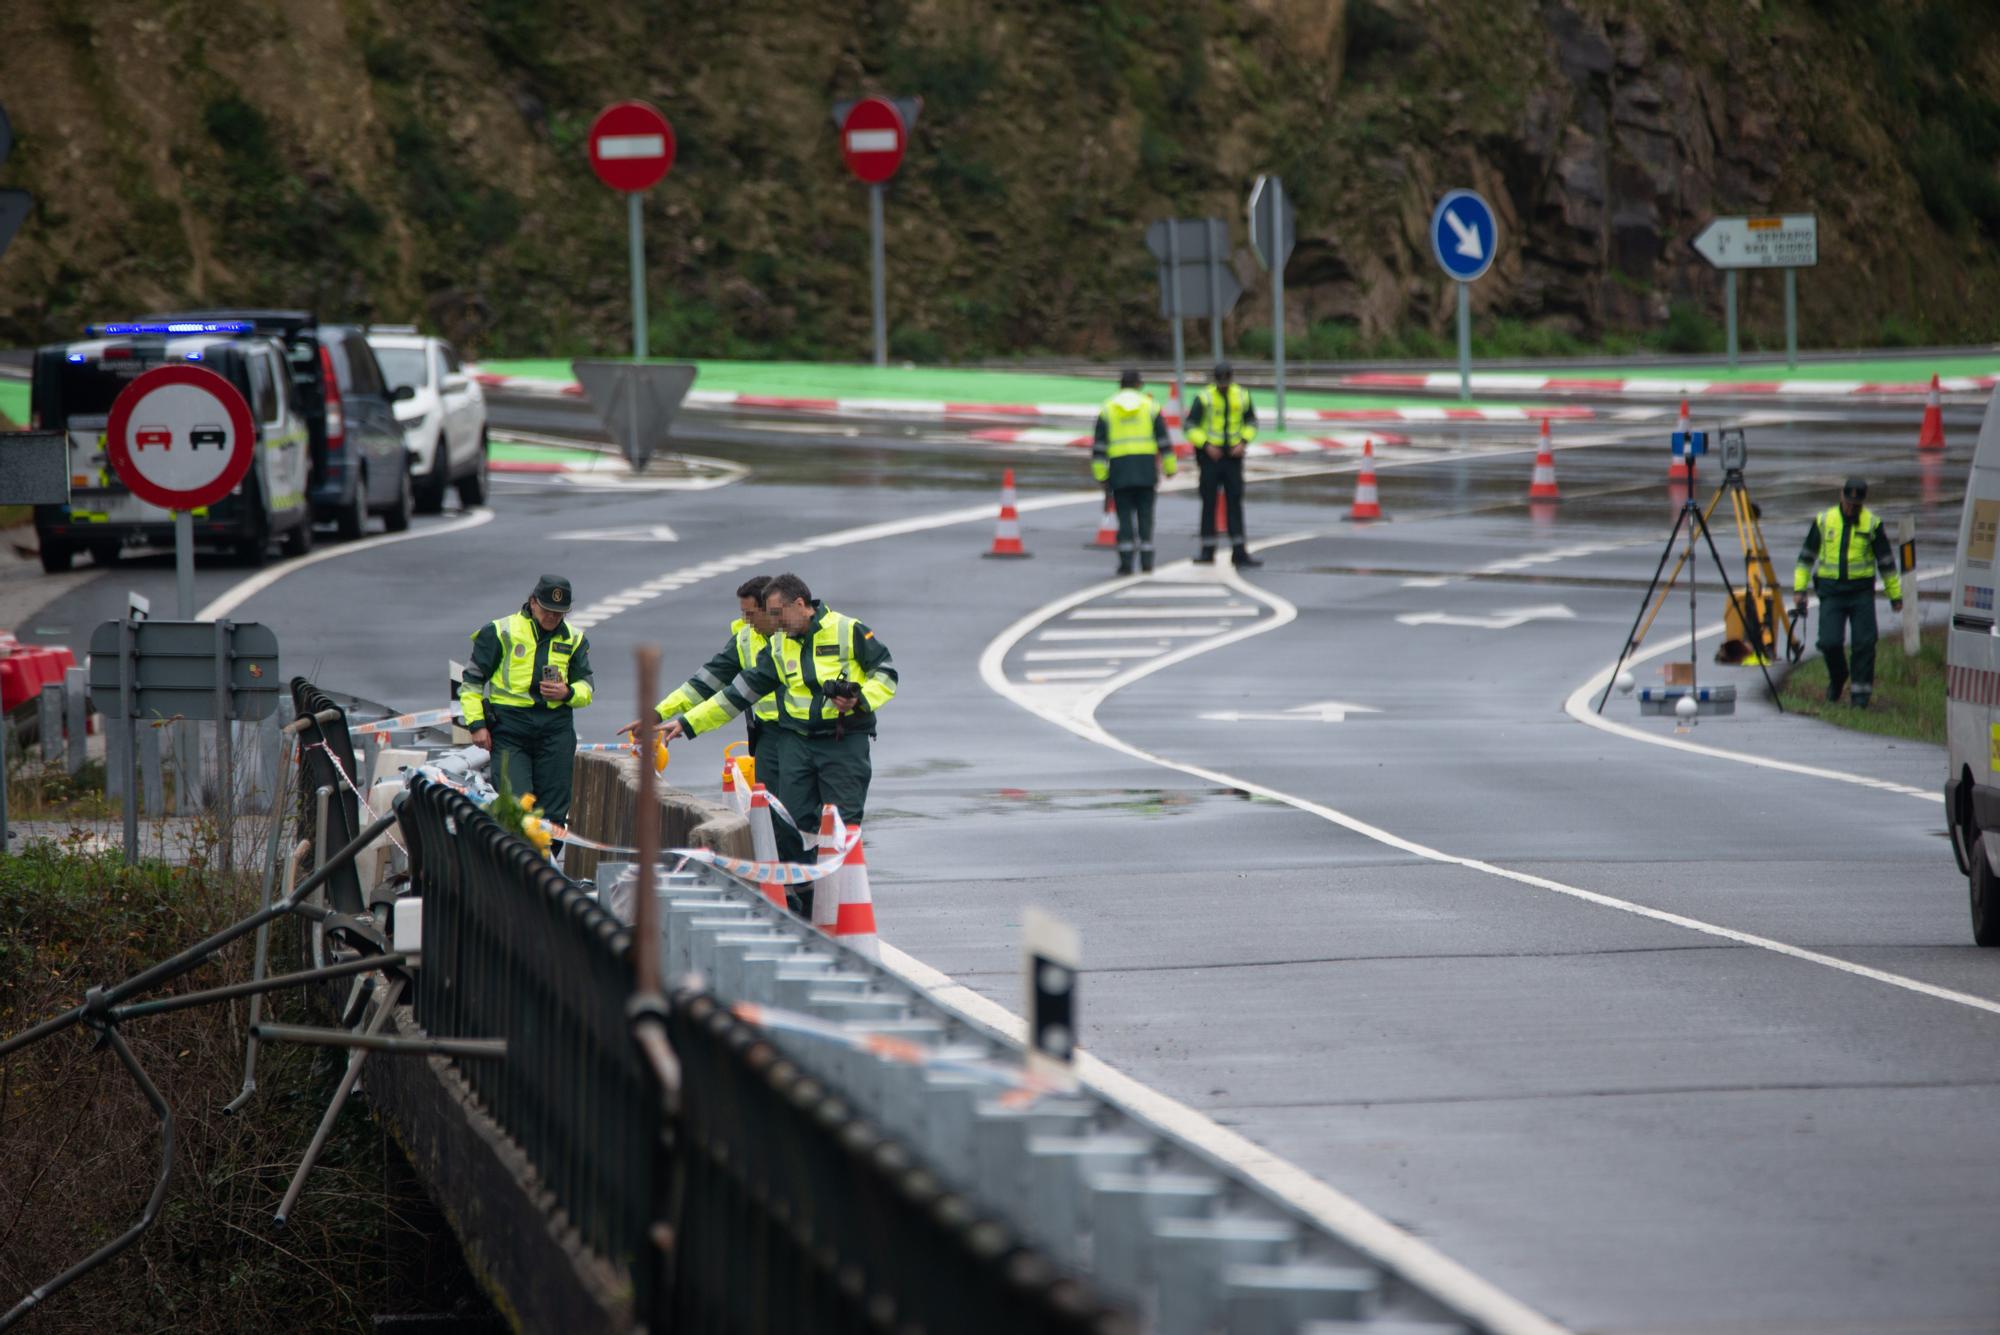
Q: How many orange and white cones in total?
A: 12